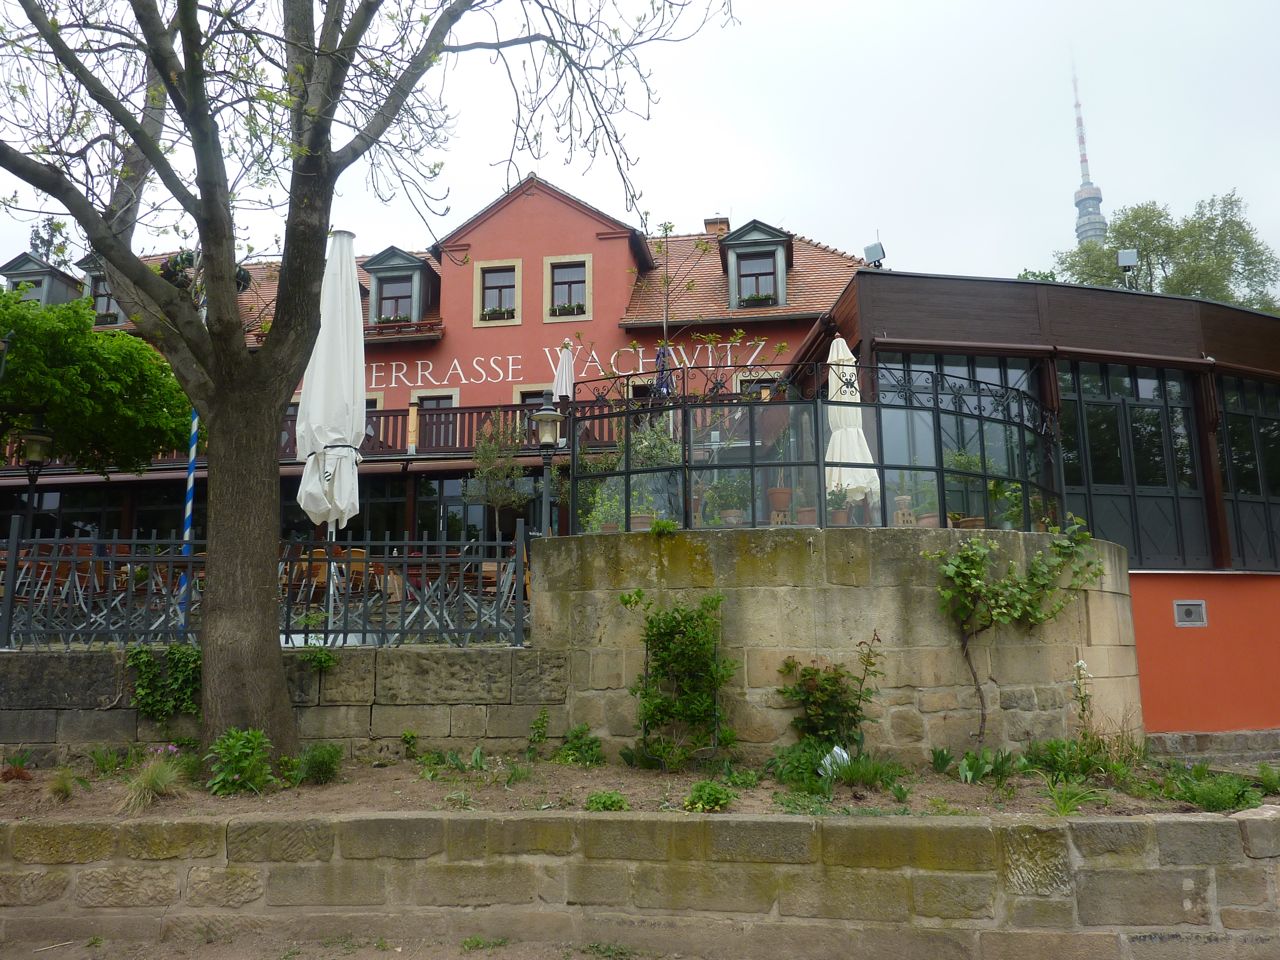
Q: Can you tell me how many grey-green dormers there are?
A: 4